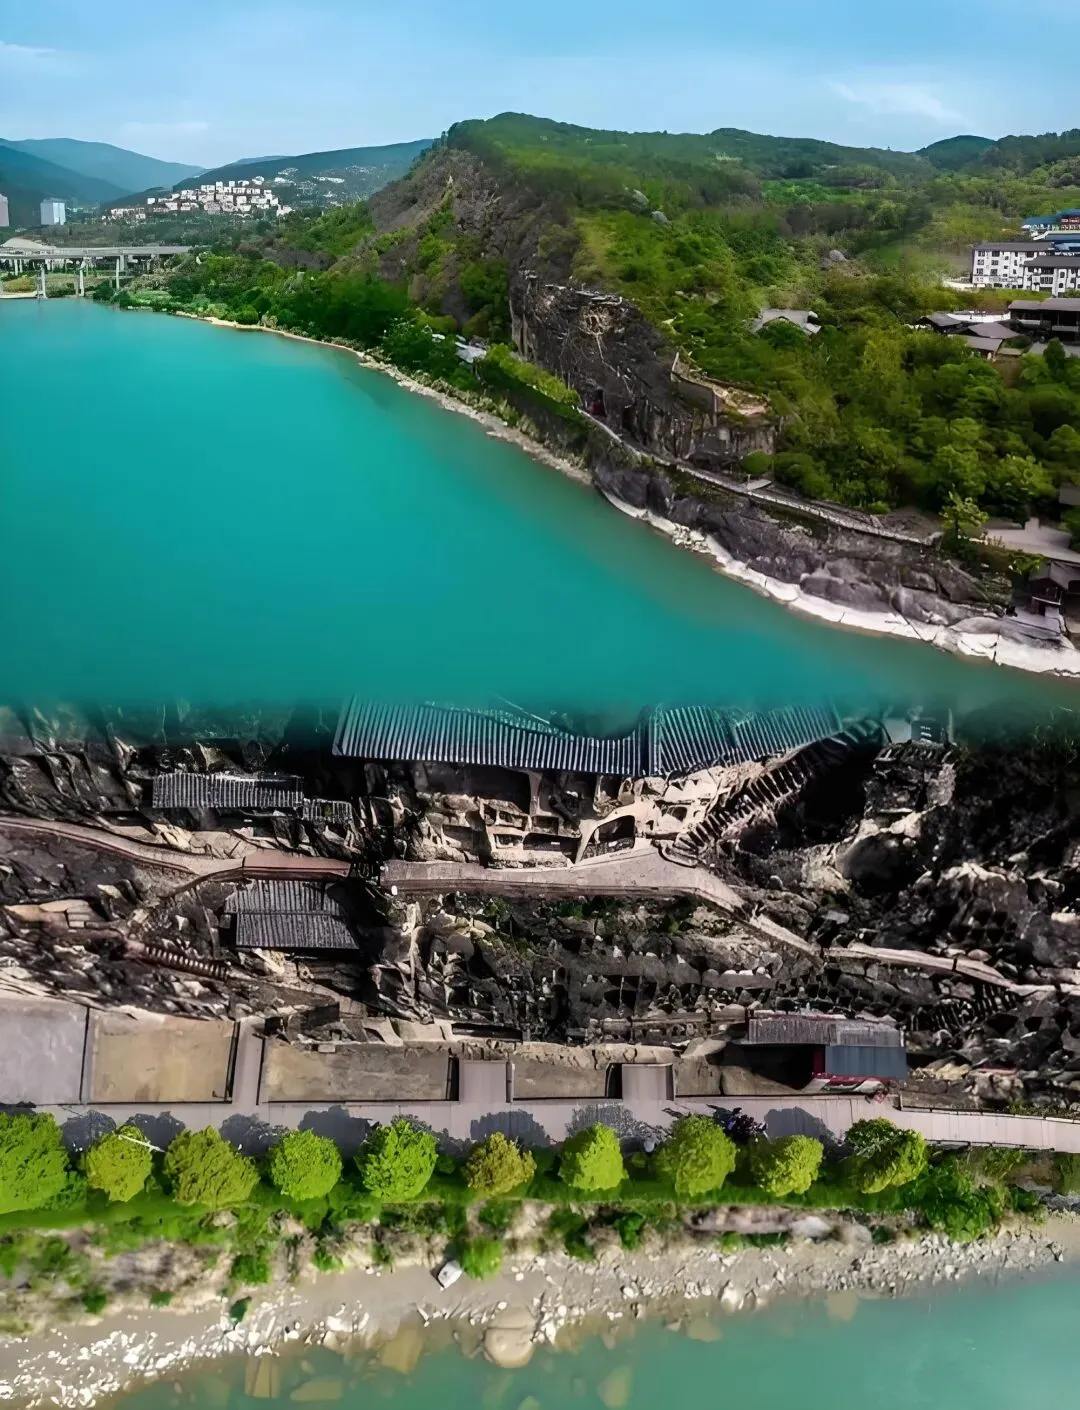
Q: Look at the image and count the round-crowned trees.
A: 10